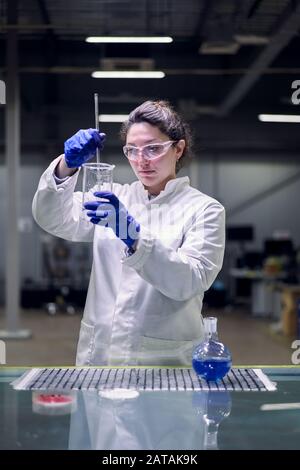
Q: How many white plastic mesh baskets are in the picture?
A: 0